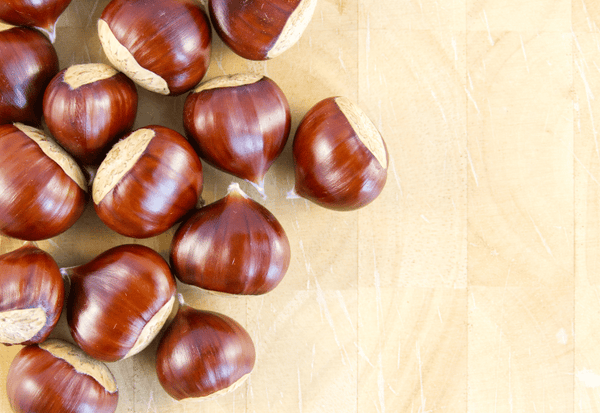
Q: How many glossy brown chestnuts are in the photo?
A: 14